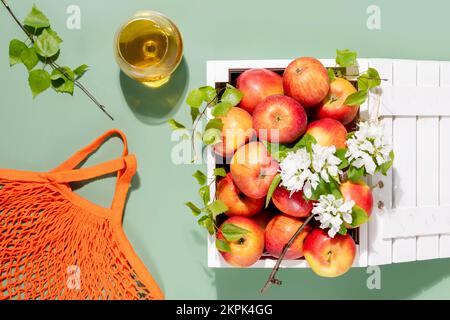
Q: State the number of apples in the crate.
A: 13